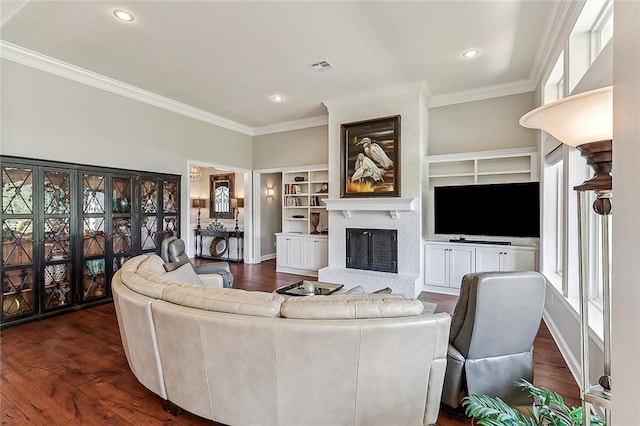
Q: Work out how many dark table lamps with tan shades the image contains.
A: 2